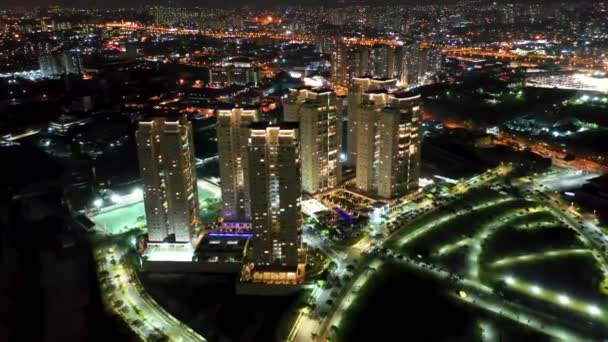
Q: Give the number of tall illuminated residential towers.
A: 6